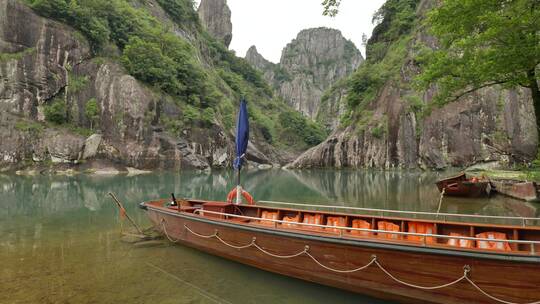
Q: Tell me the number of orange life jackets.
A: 9